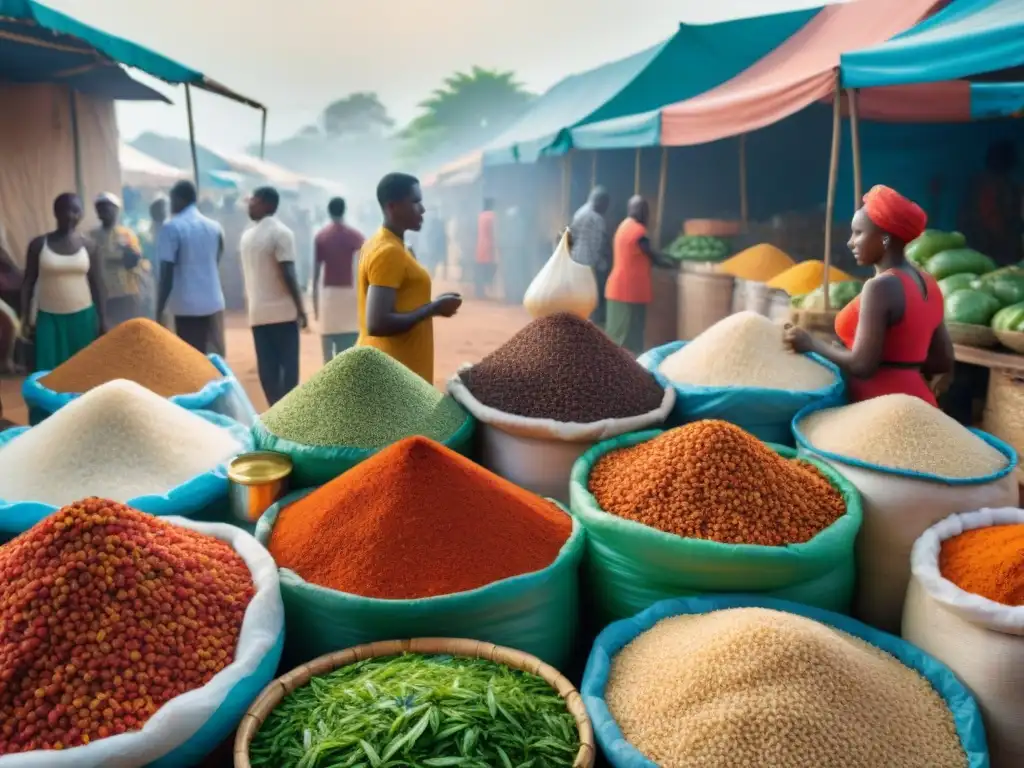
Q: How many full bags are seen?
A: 11